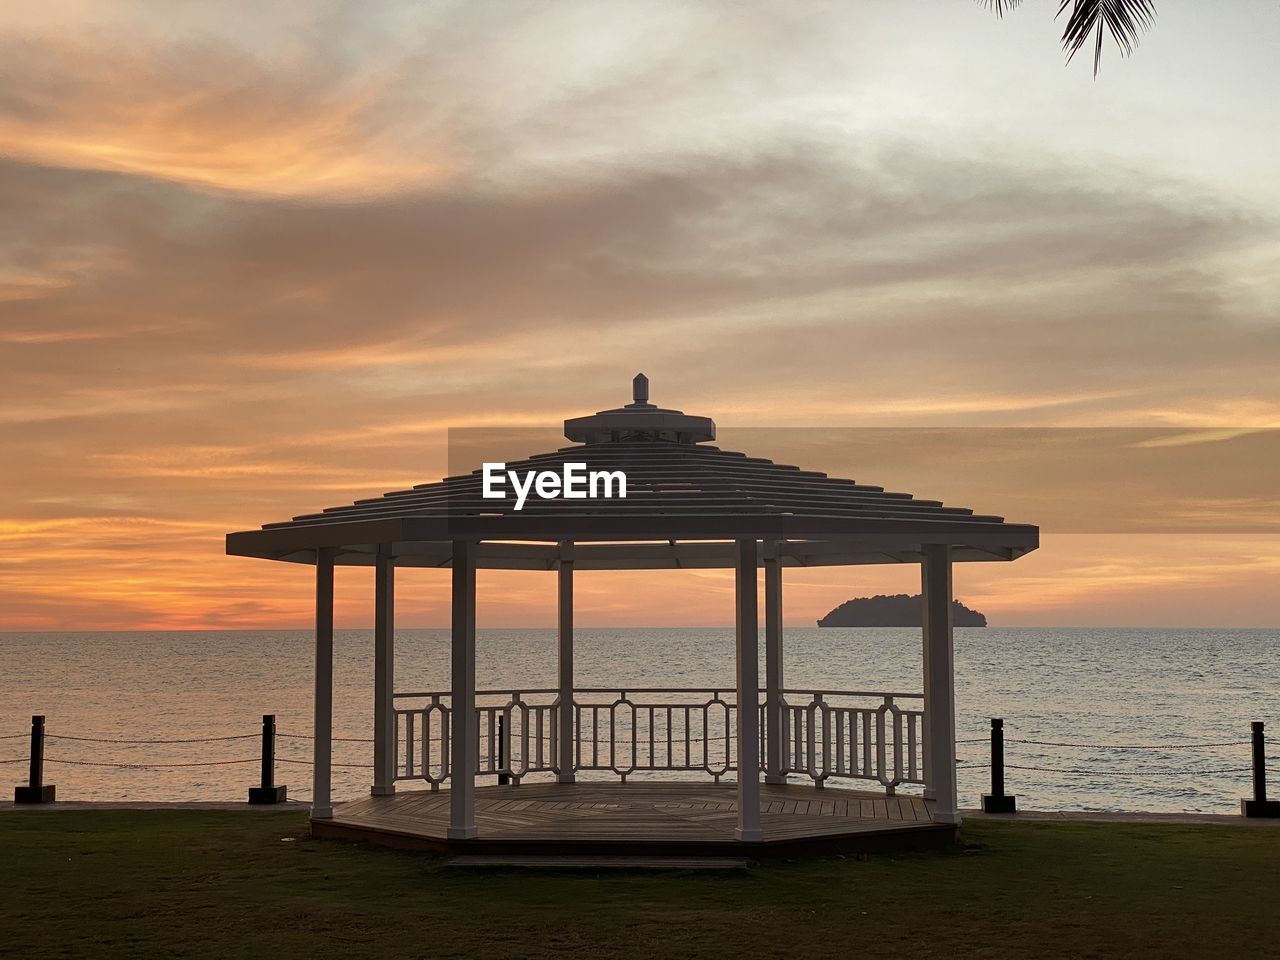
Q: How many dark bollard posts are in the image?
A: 5